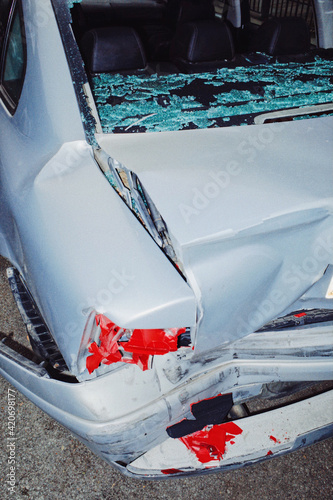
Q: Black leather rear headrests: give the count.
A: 3